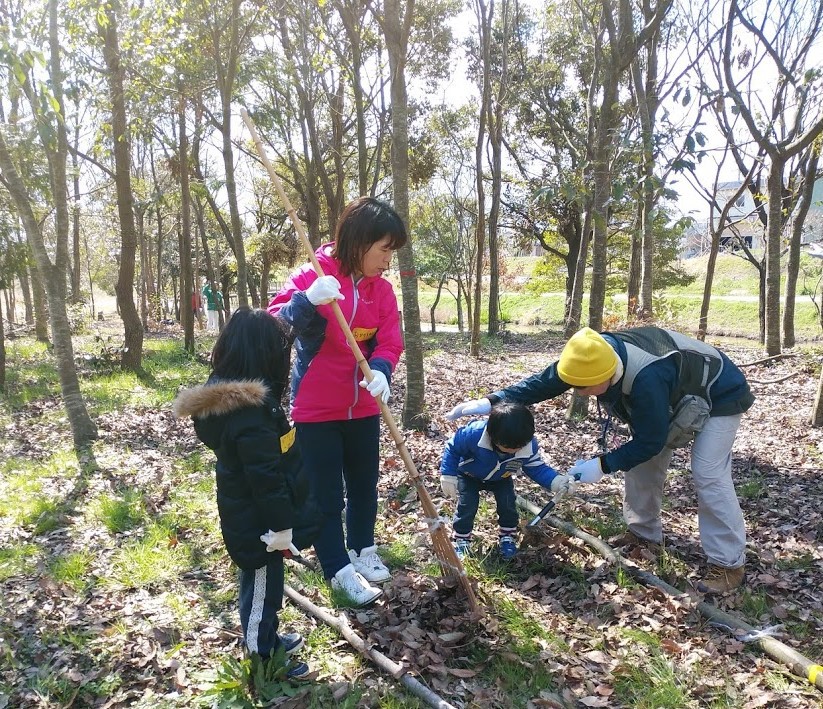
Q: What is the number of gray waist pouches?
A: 1